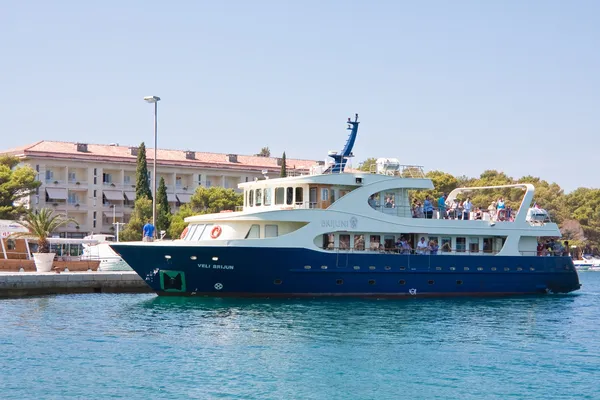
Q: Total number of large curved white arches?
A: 1